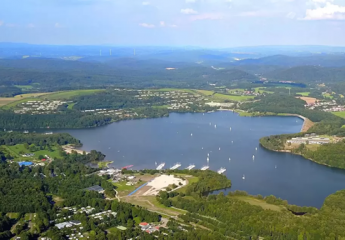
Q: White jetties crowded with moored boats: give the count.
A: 5